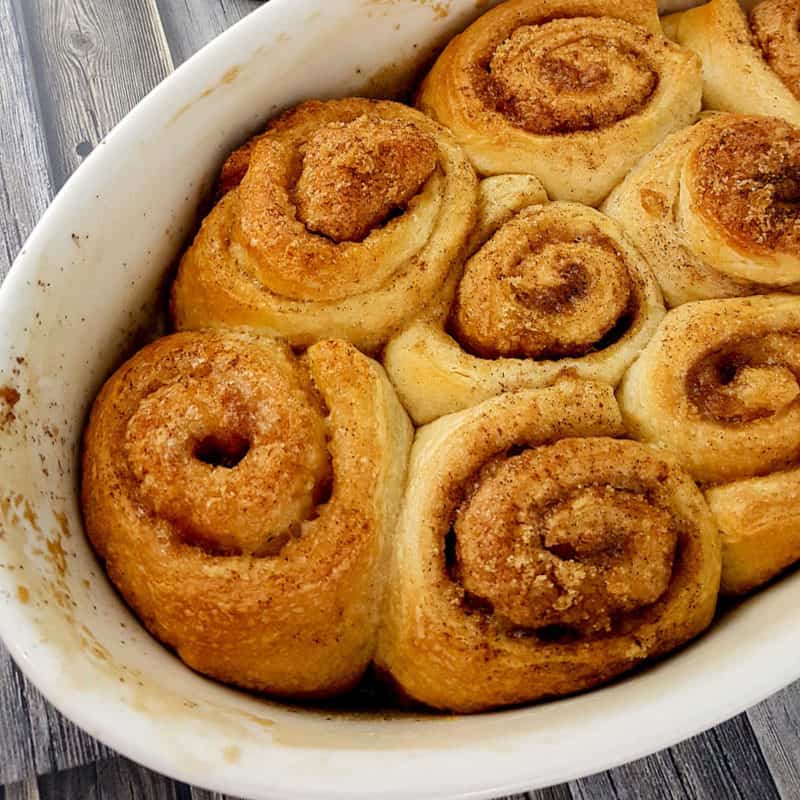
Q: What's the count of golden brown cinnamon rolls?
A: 8